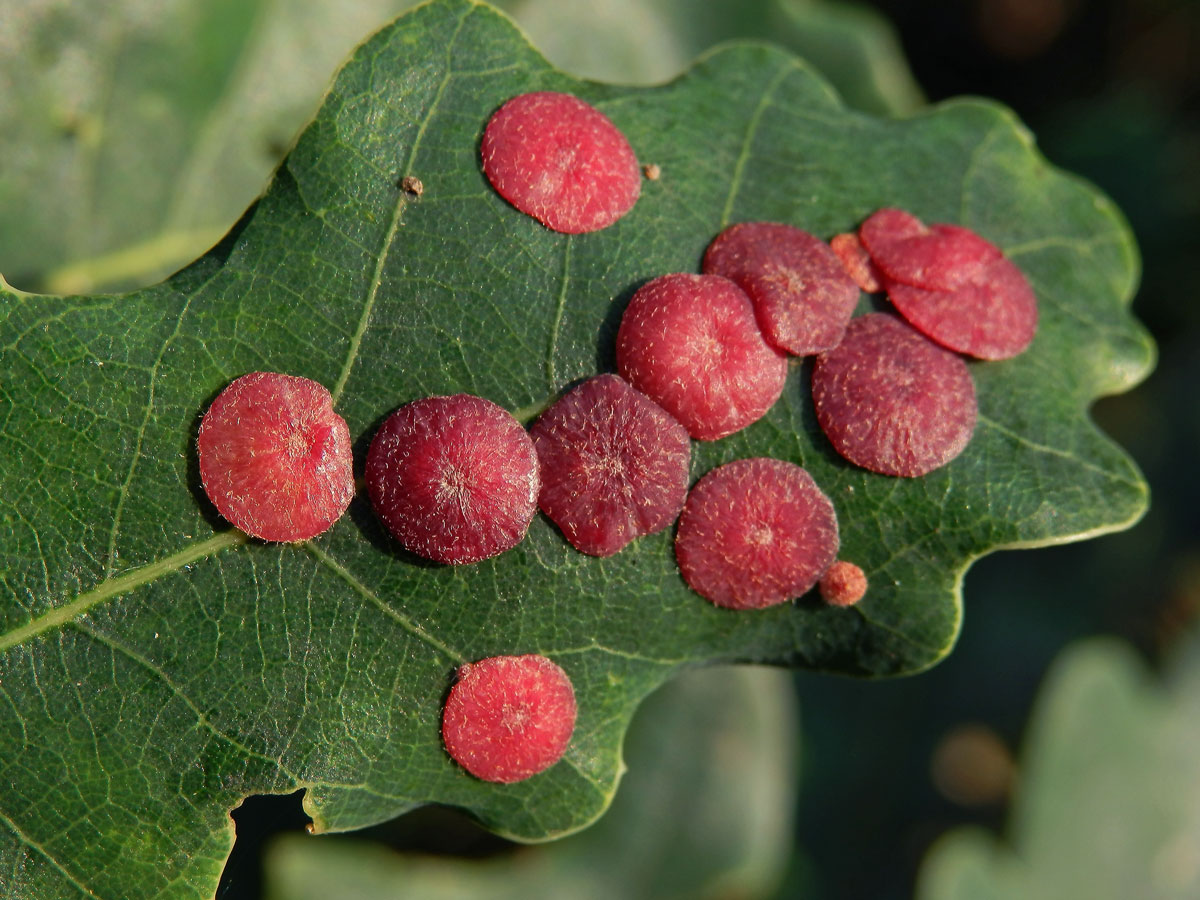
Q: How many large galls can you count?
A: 11